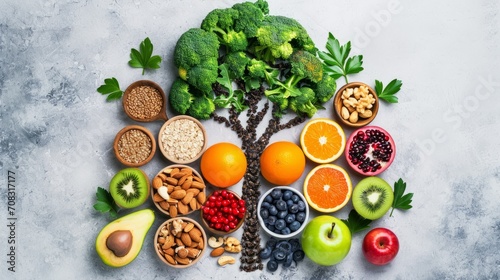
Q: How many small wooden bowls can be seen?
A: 7